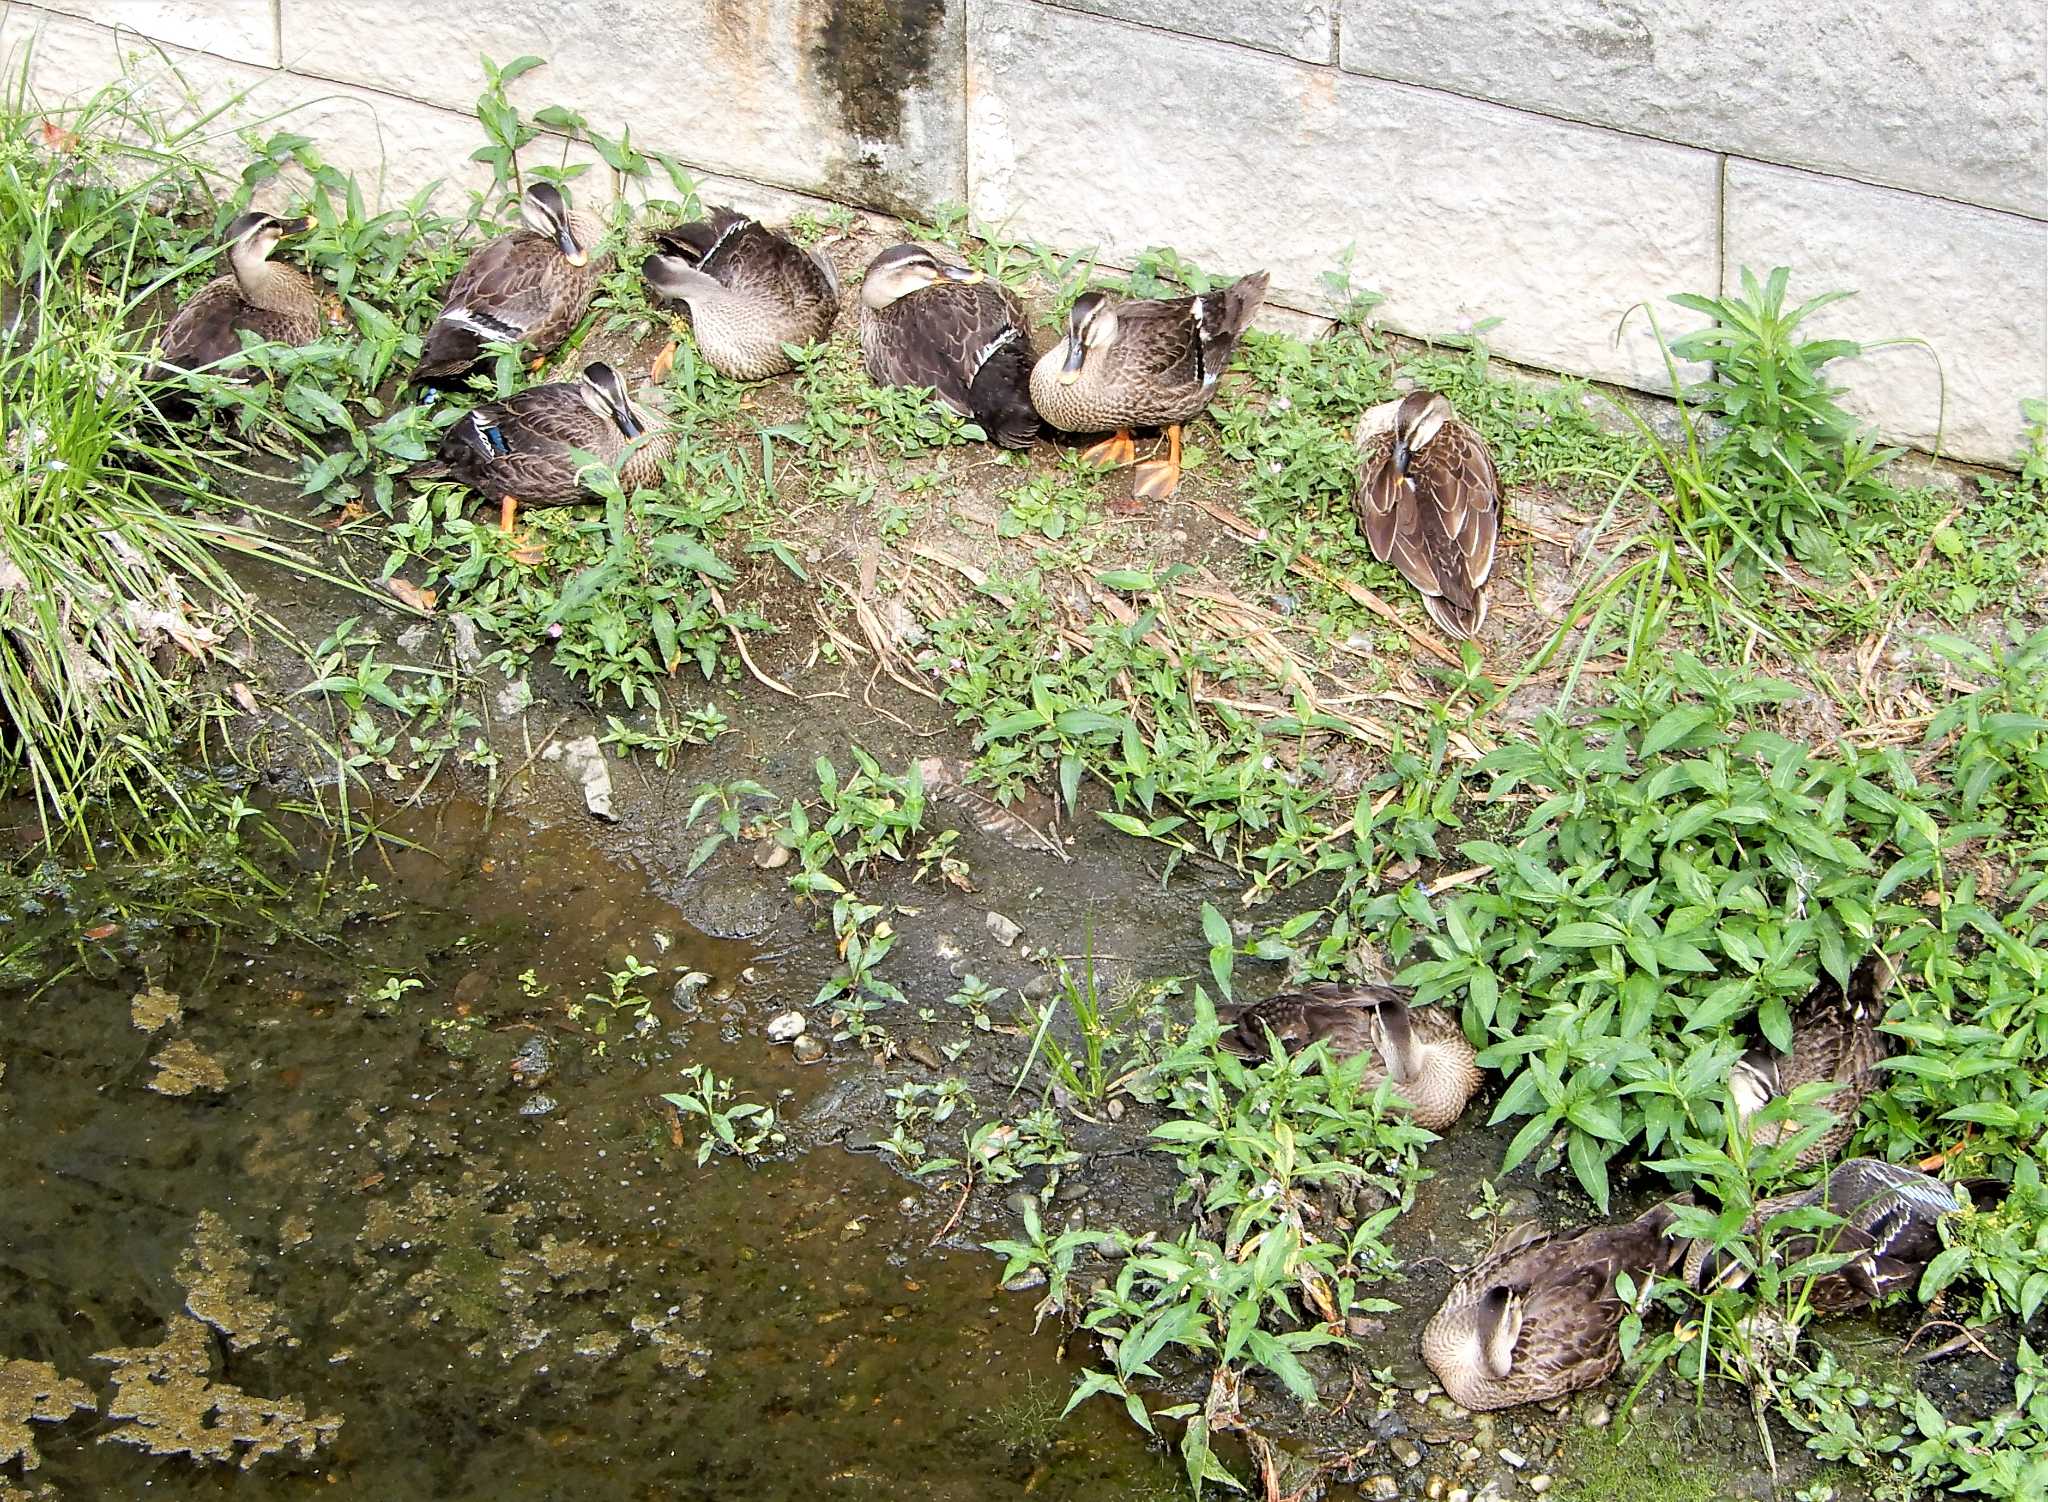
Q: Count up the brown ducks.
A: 11